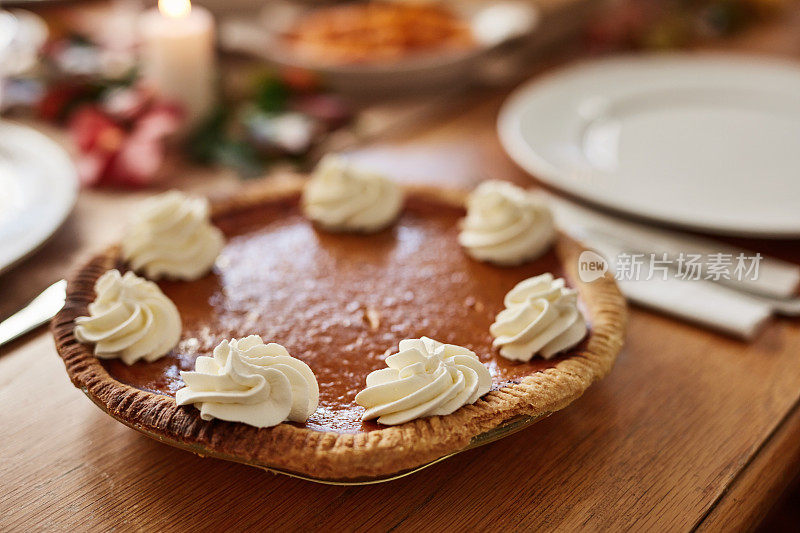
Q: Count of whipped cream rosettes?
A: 7